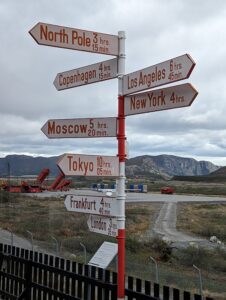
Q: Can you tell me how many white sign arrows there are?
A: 8